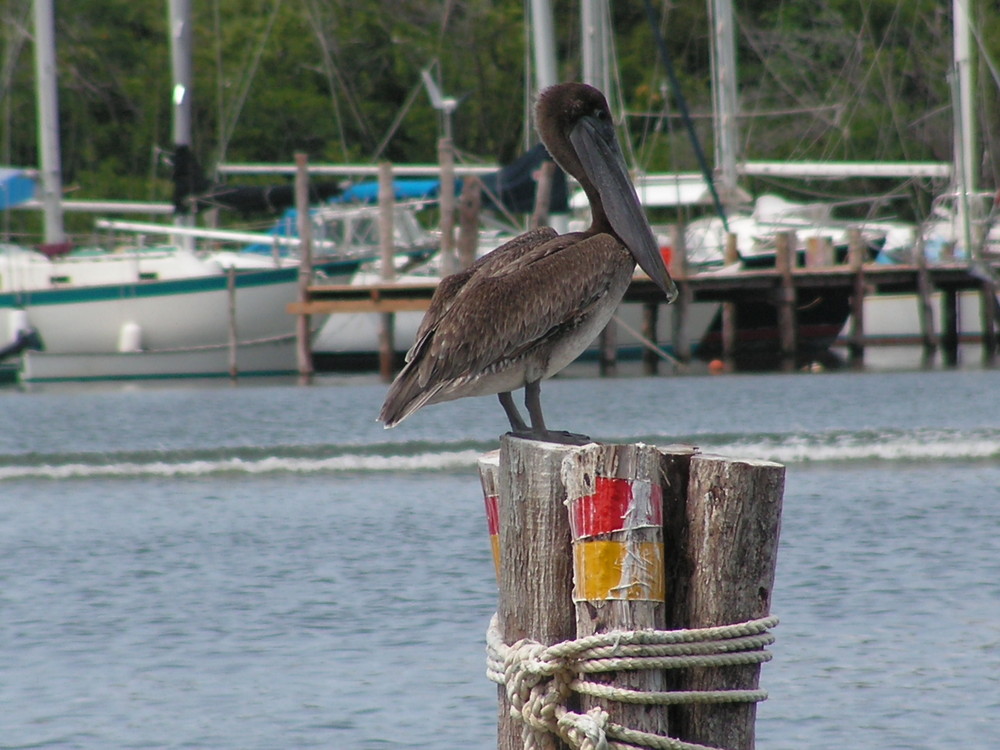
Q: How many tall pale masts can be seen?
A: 6